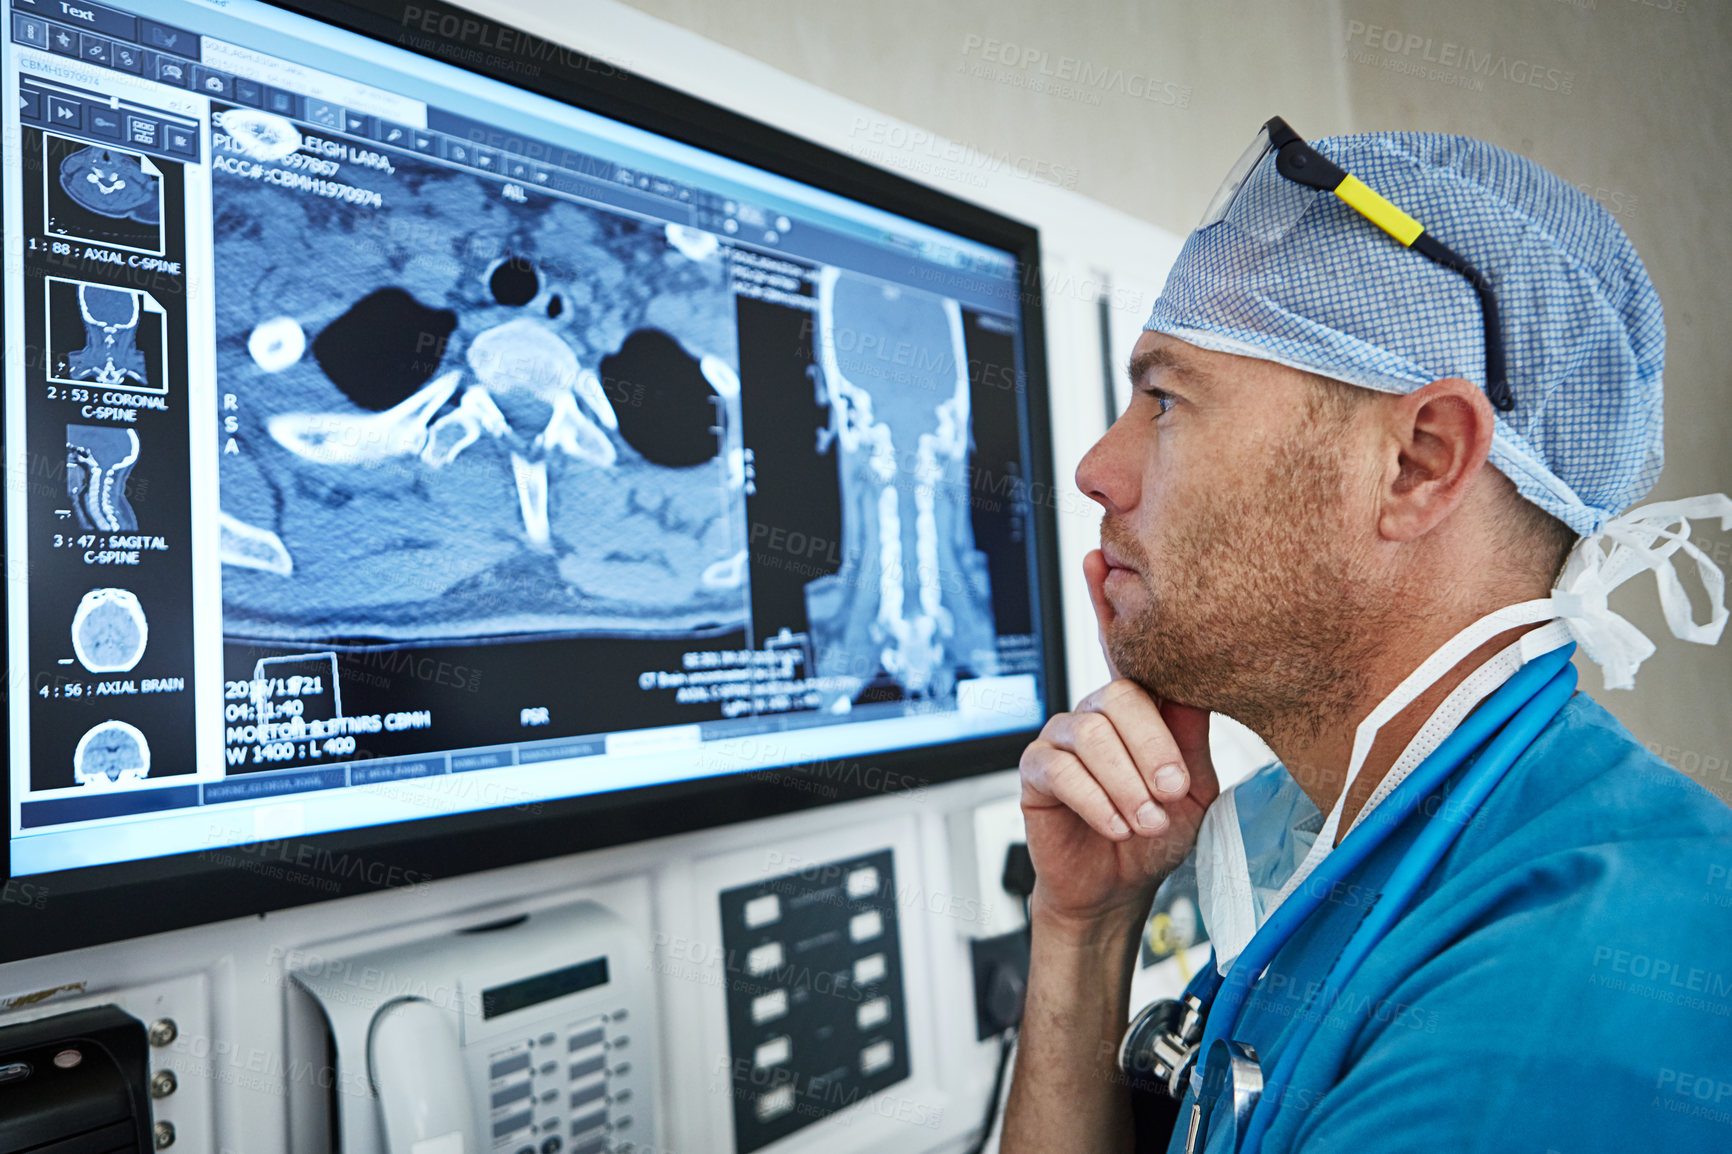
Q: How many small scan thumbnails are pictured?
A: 5